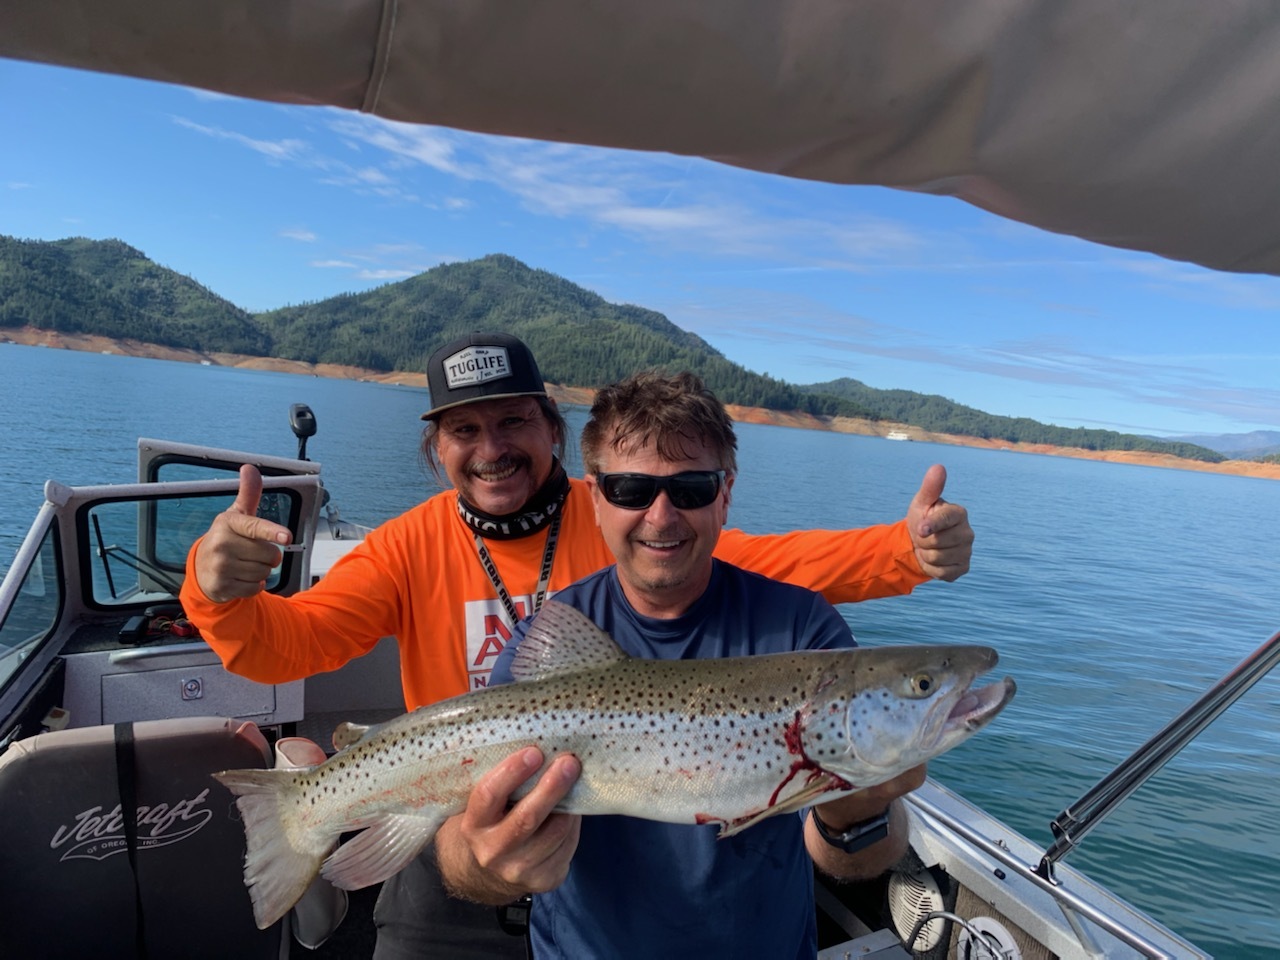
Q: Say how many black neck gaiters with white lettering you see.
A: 1